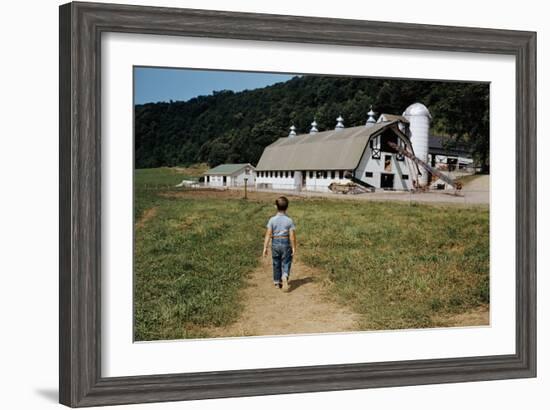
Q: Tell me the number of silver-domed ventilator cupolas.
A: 4